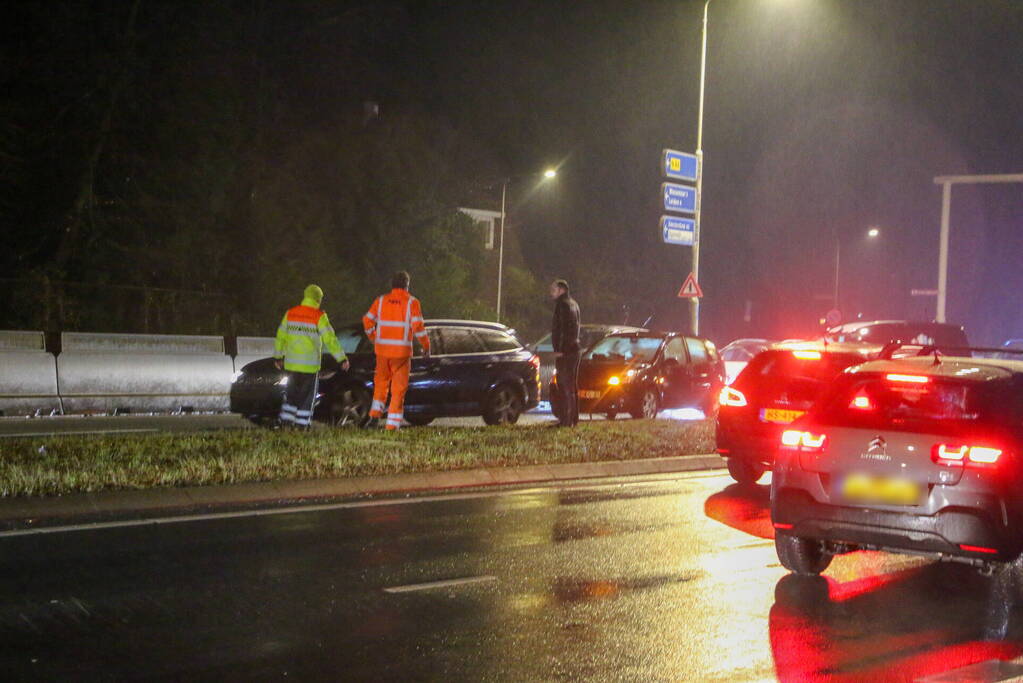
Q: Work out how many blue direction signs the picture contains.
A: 3